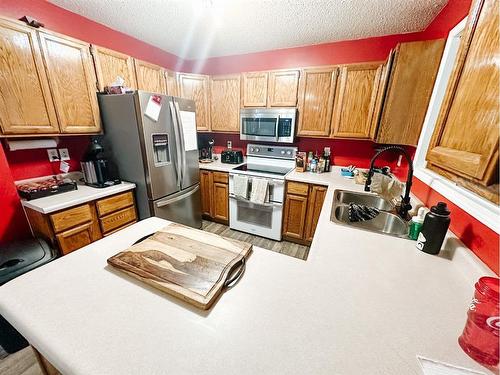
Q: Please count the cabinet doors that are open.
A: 0